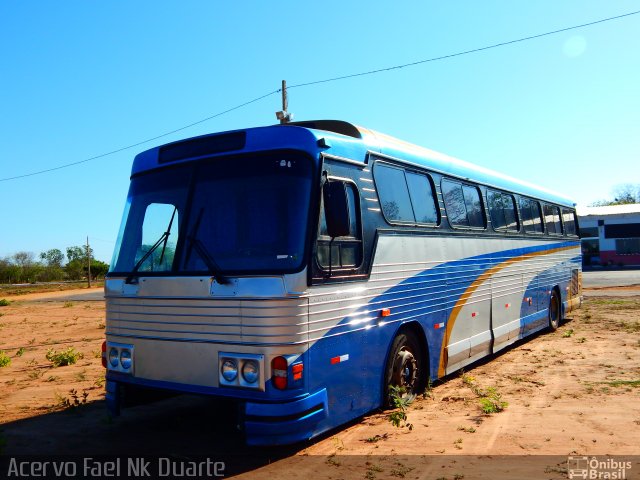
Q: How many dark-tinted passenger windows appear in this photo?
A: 6